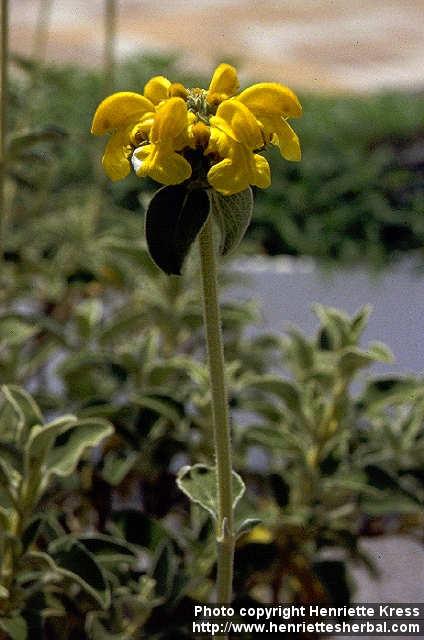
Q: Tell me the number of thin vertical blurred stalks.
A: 3